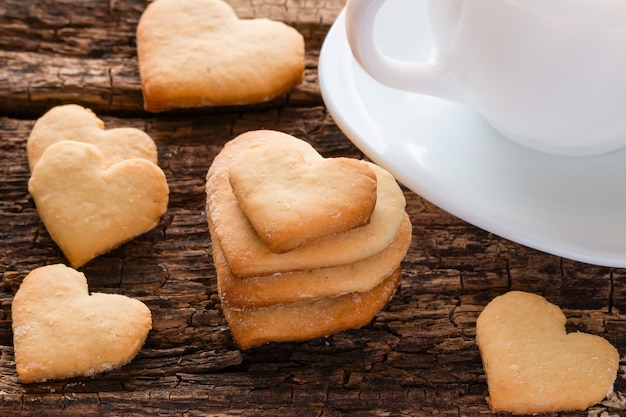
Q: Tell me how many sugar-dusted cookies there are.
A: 9